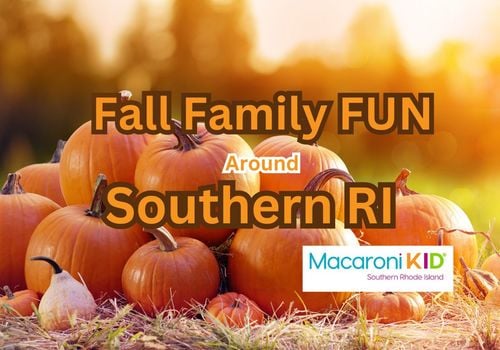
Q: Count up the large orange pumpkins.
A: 9